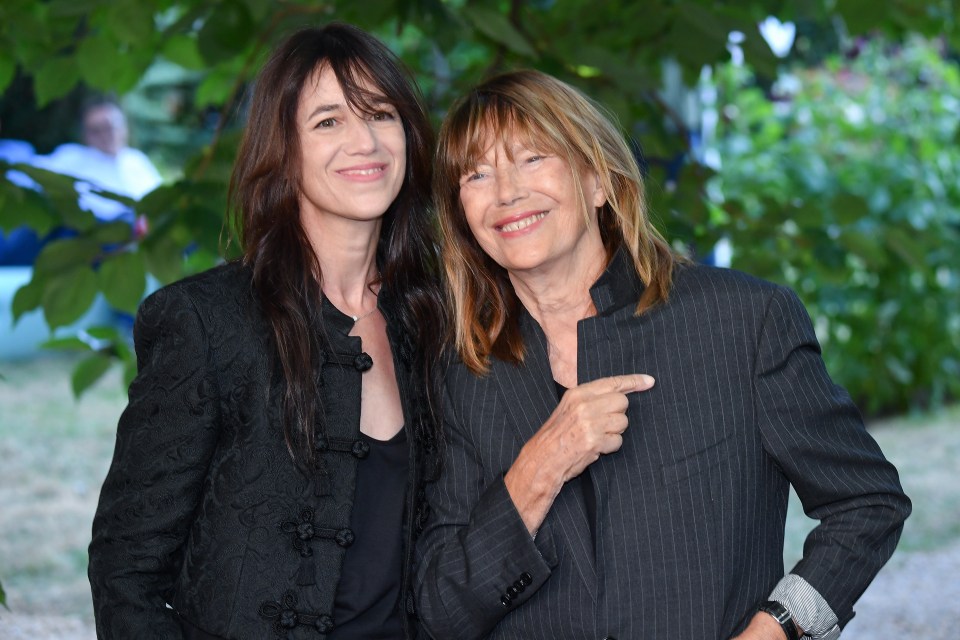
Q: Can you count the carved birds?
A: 0